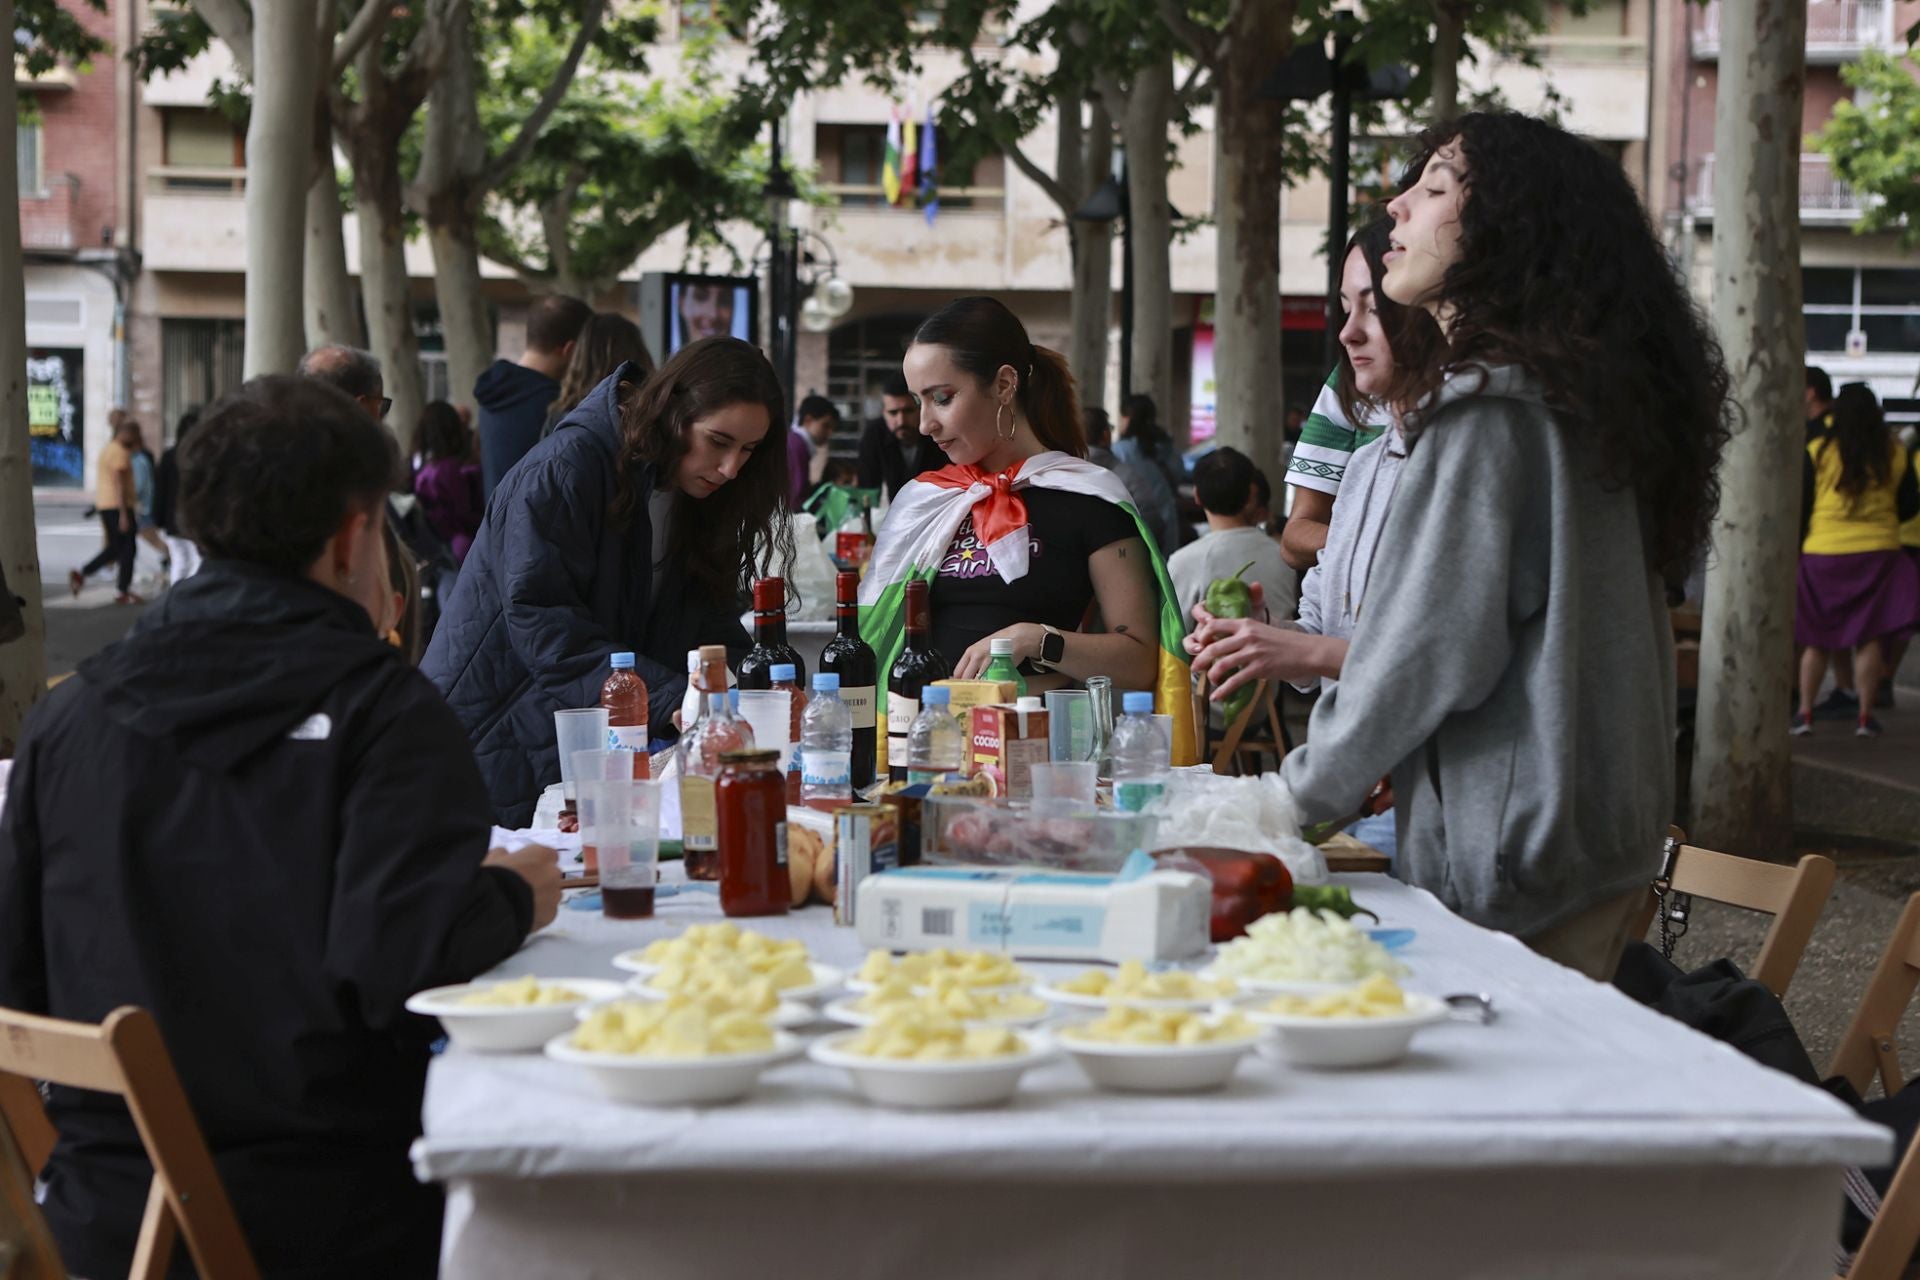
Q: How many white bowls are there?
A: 12